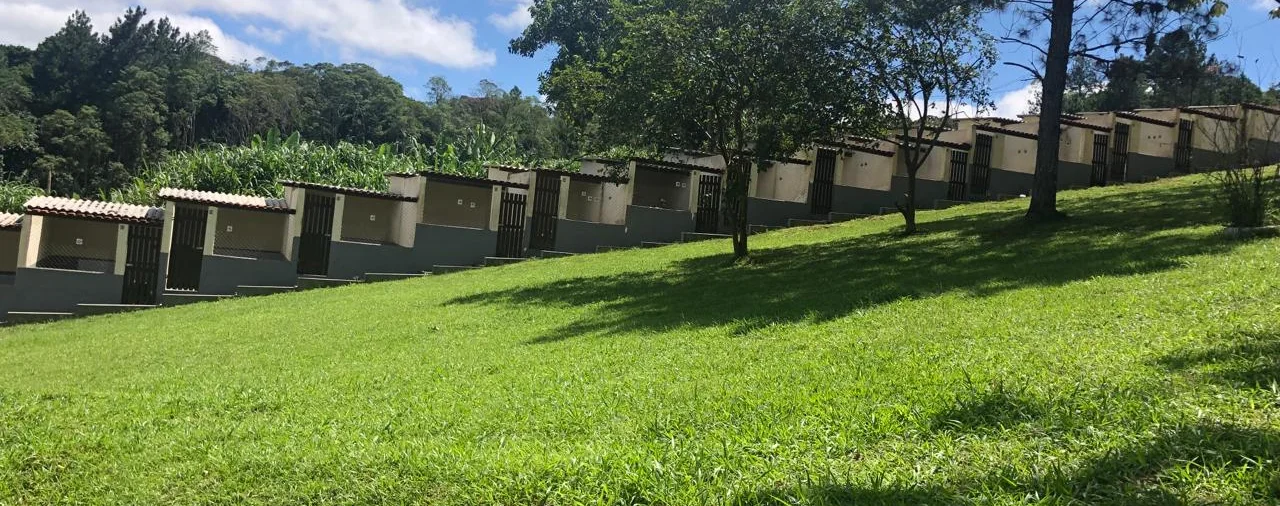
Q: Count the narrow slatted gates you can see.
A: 13